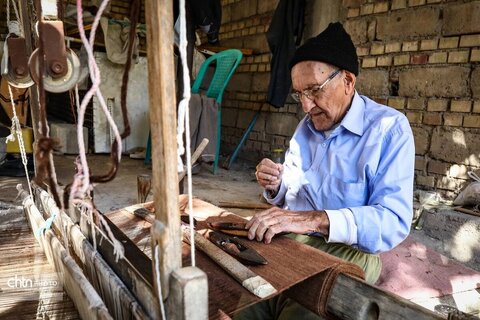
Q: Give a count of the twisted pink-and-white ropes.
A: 2